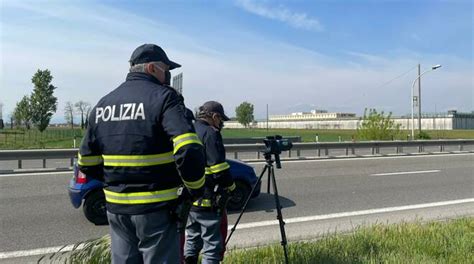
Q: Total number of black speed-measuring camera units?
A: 1